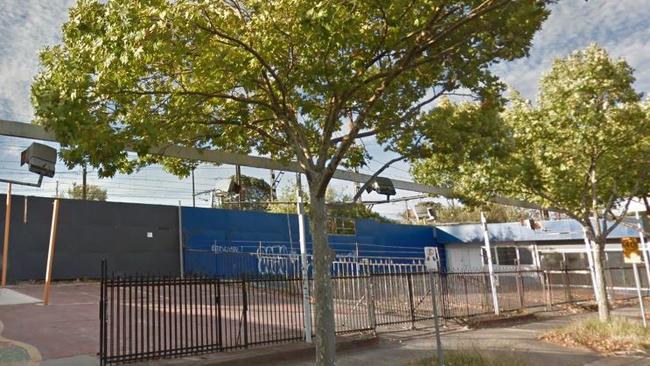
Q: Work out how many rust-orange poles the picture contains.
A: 2